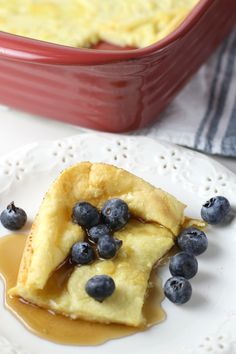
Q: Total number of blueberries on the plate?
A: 11